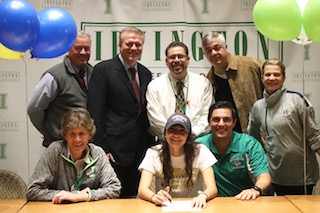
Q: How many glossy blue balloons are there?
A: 2